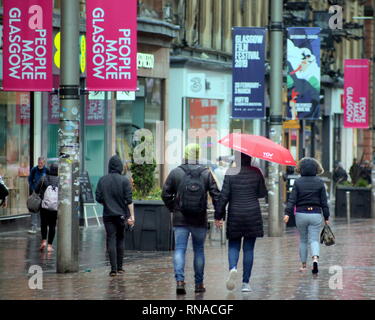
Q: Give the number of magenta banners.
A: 3